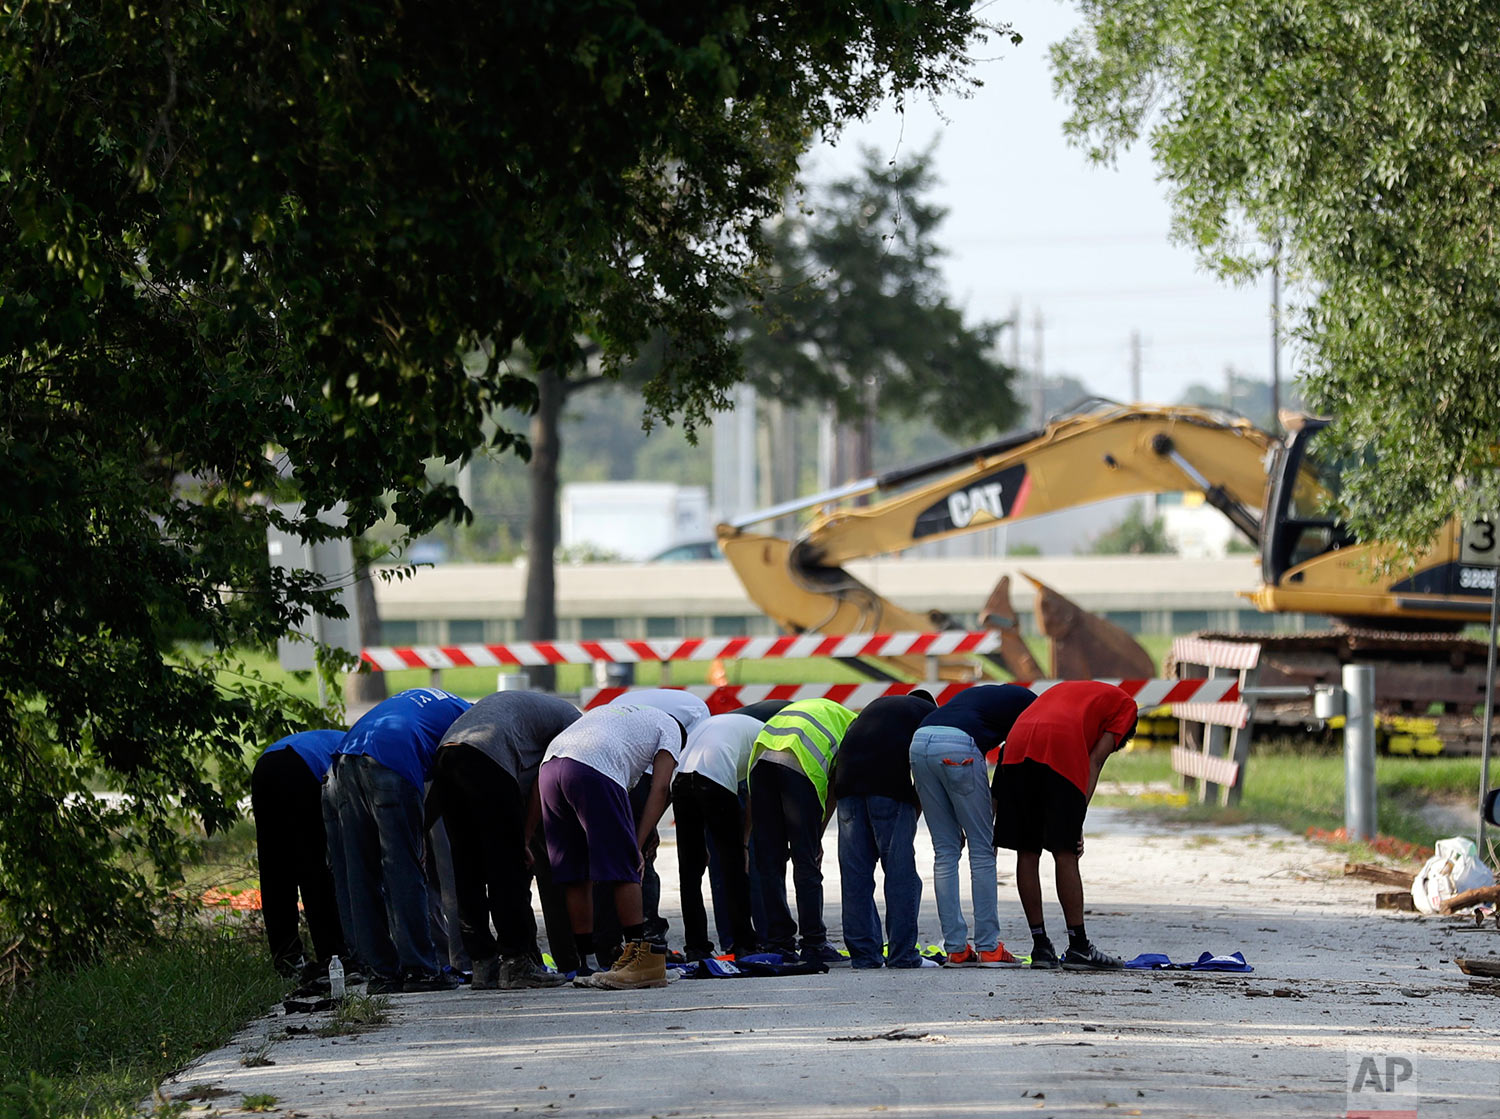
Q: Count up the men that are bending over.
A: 11